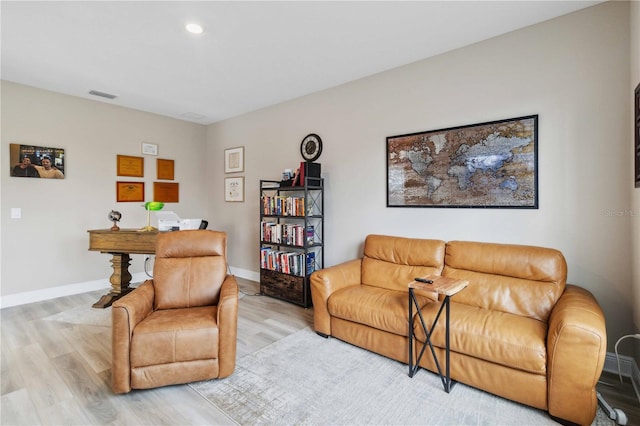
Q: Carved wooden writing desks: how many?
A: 1